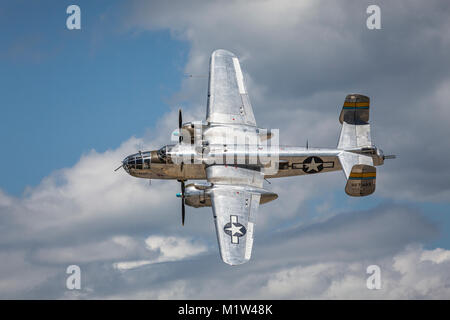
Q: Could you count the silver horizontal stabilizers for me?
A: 2